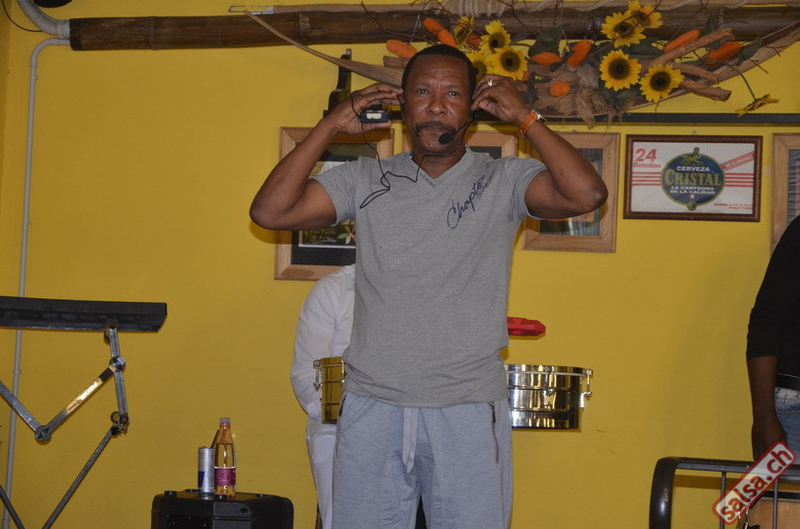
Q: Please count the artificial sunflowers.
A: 9